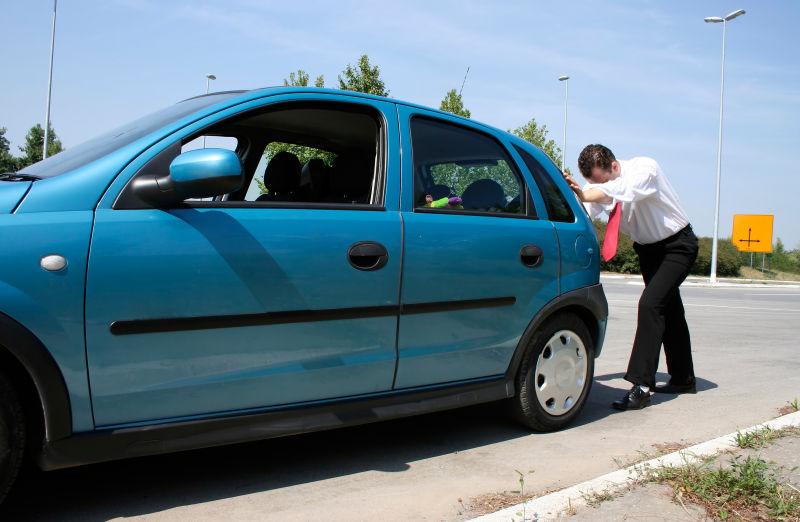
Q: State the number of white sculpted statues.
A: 0